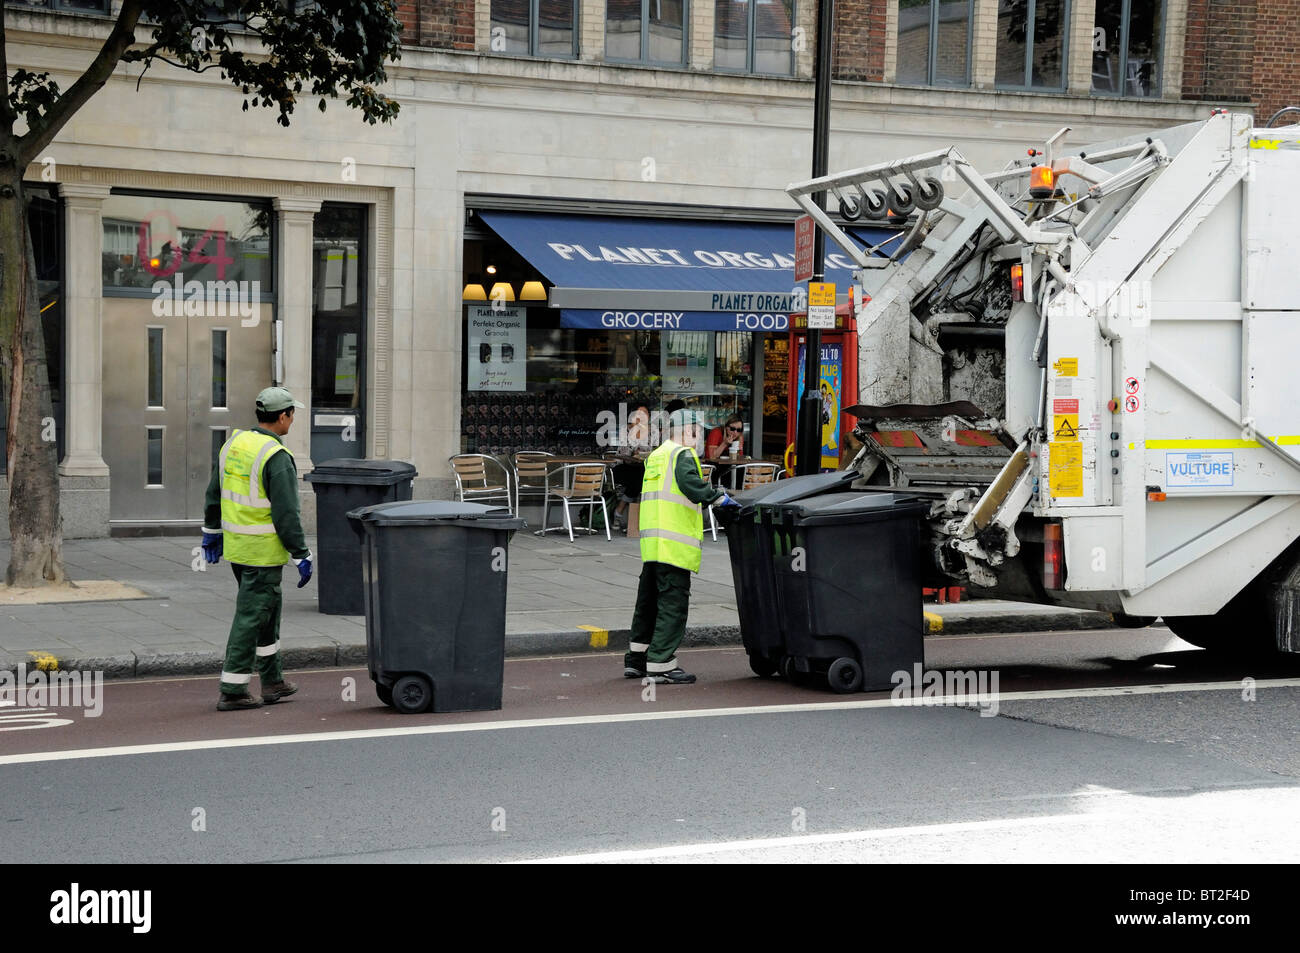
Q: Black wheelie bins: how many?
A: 4